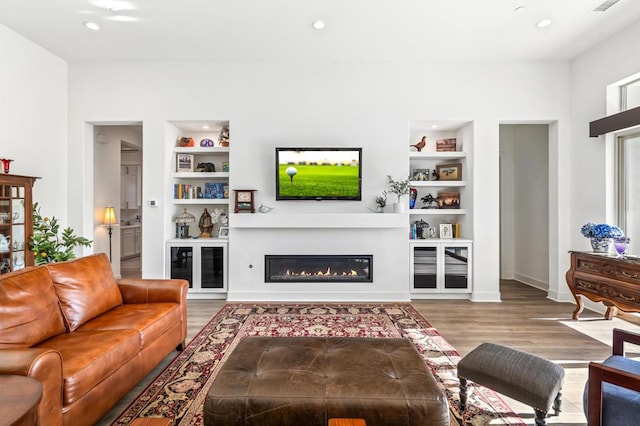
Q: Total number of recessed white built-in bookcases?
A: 2